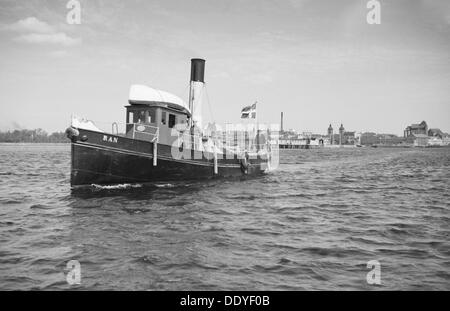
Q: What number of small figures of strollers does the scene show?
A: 0